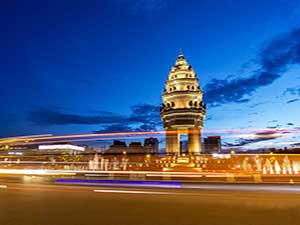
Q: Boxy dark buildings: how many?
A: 4